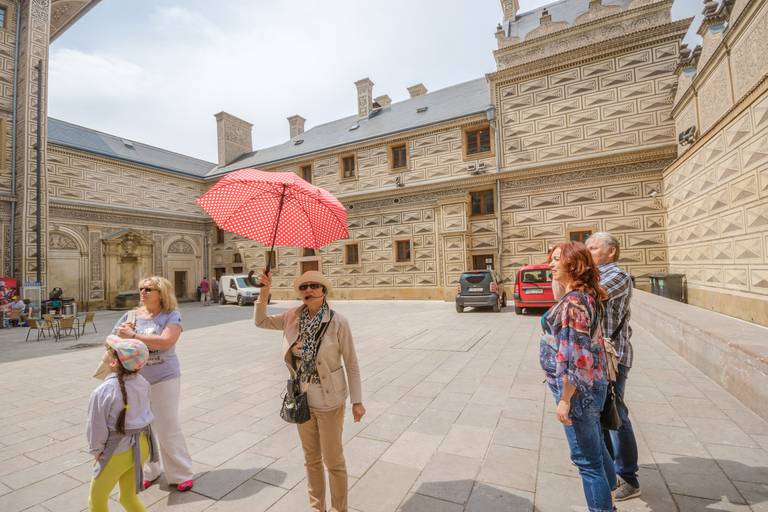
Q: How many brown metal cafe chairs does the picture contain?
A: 4